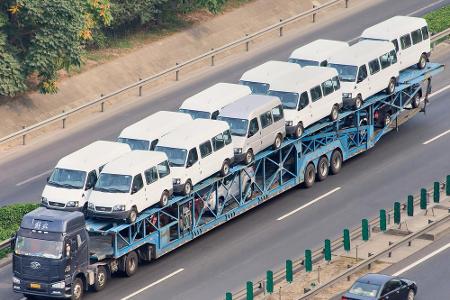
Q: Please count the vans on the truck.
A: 11